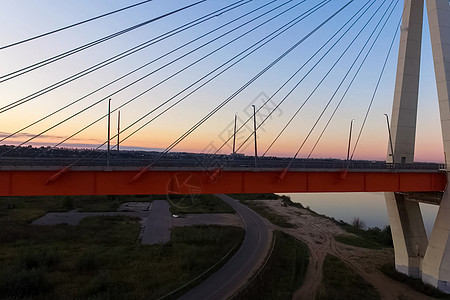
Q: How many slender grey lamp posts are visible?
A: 6